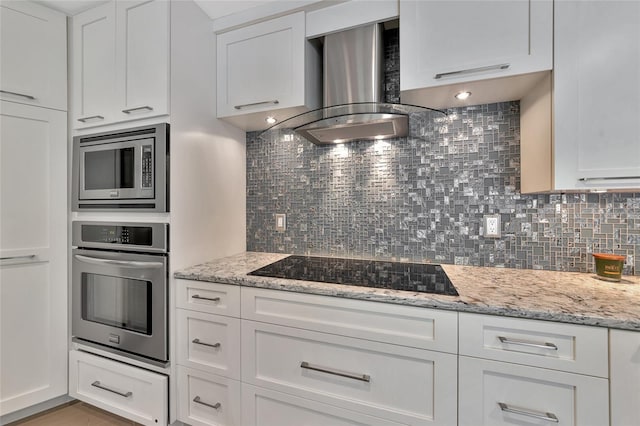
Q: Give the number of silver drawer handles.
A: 7